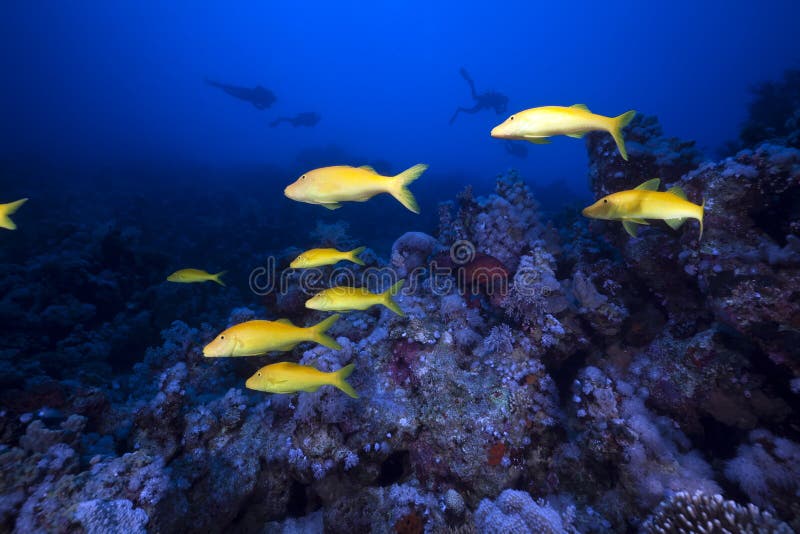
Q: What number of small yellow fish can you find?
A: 9